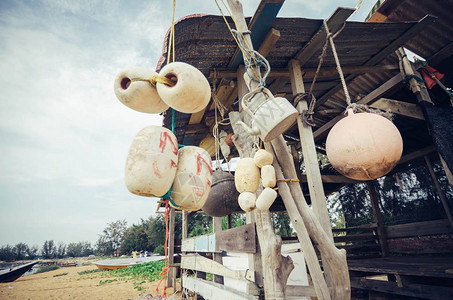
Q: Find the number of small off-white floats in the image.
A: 5